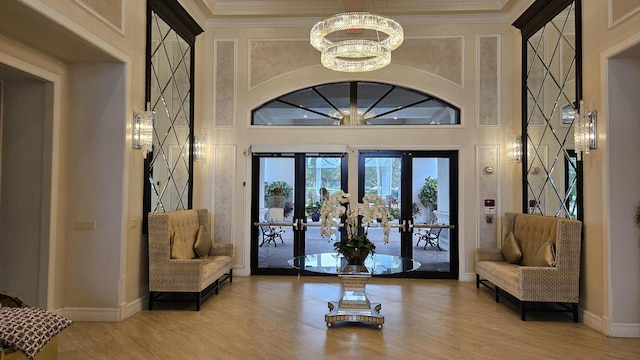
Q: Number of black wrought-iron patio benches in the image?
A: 2